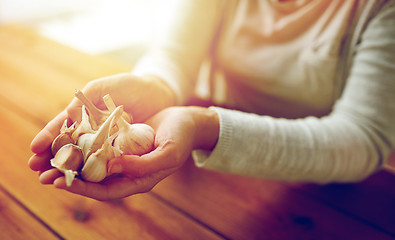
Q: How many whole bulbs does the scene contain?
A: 2